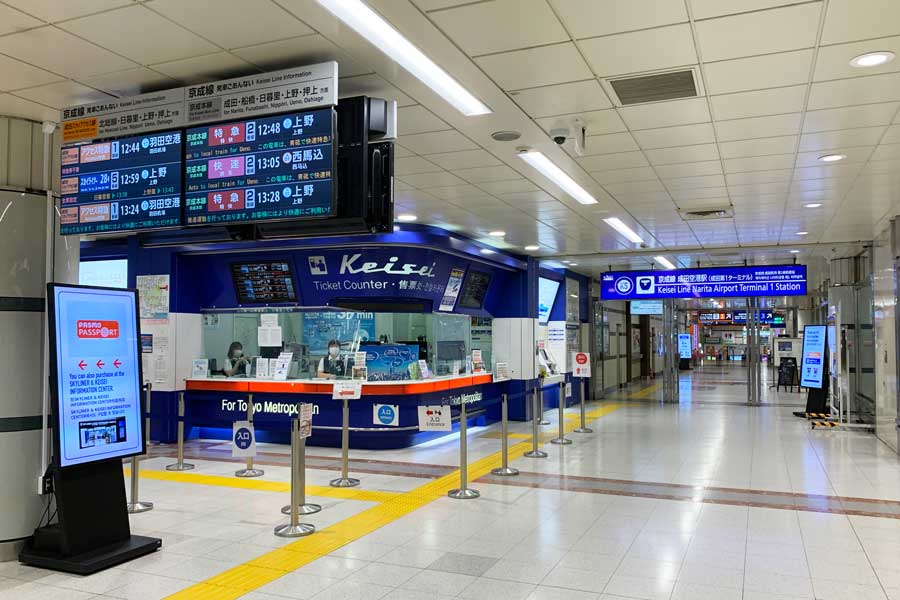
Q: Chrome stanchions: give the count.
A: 13